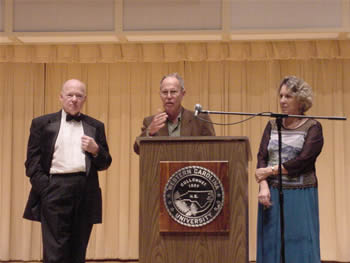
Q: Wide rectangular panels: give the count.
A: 3